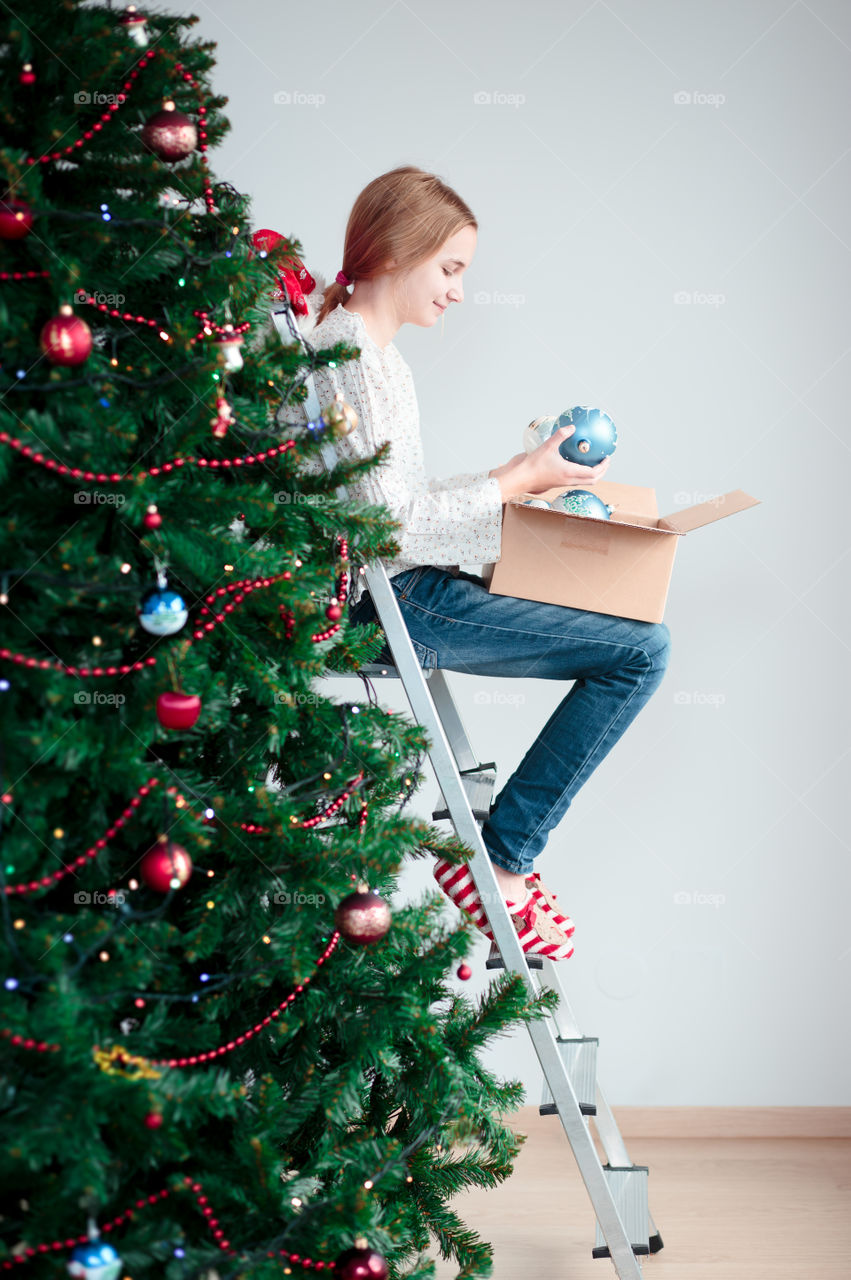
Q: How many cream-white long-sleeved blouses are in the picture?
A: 1